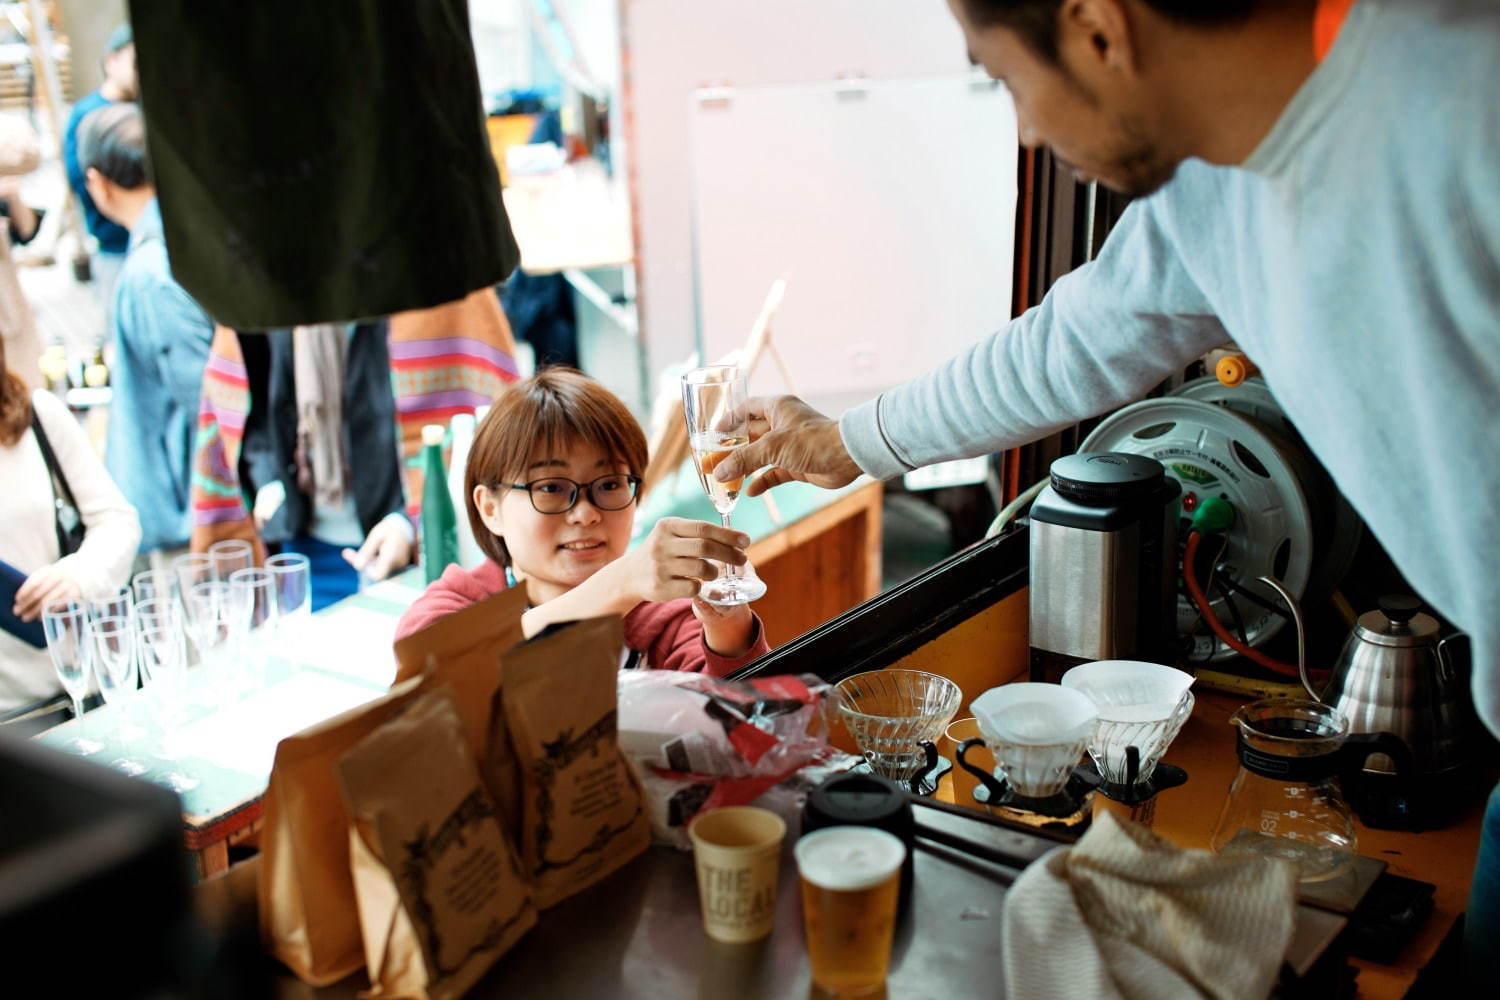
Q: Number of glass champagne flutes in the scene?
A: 12